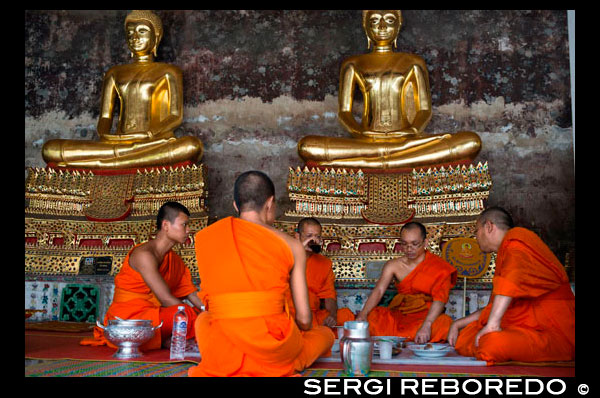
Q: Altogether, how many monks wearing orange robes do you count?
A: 5